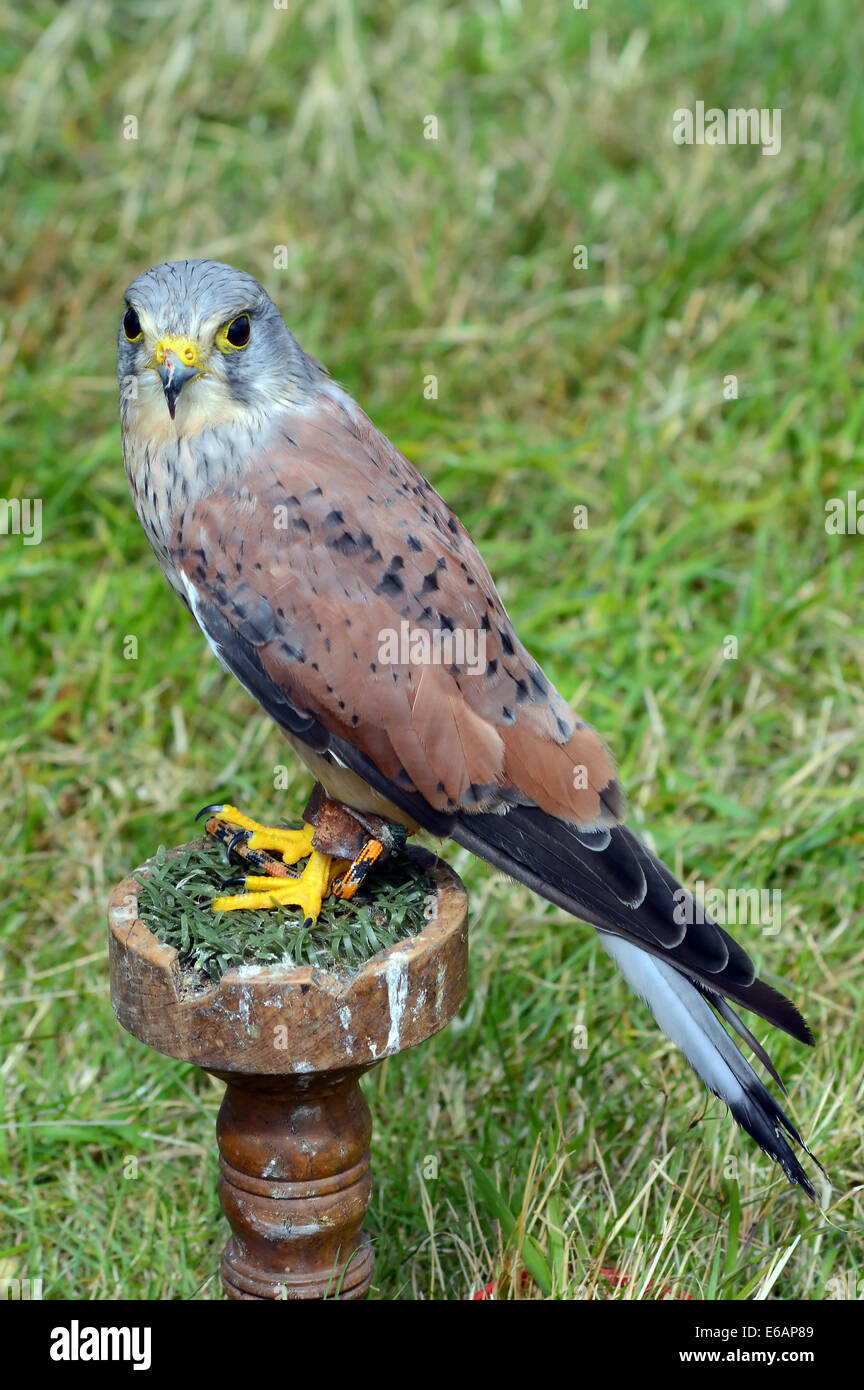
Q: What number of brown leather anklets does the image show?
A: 2